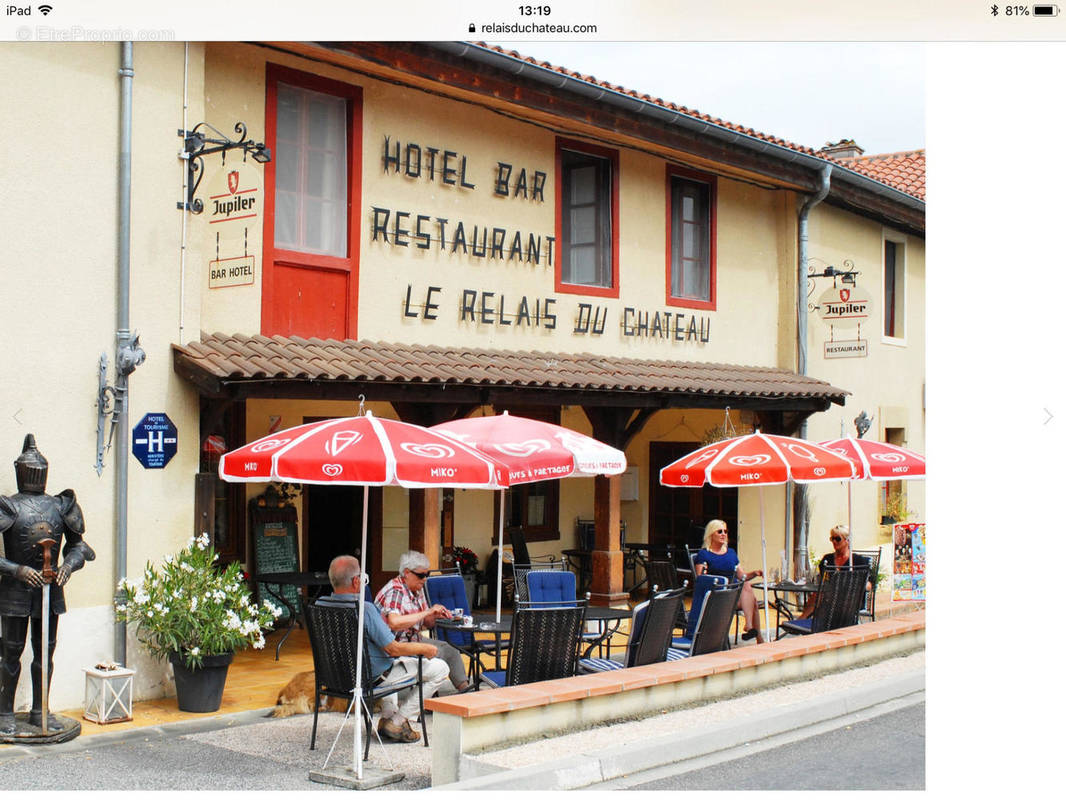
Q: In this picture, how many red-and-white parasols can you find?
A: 4